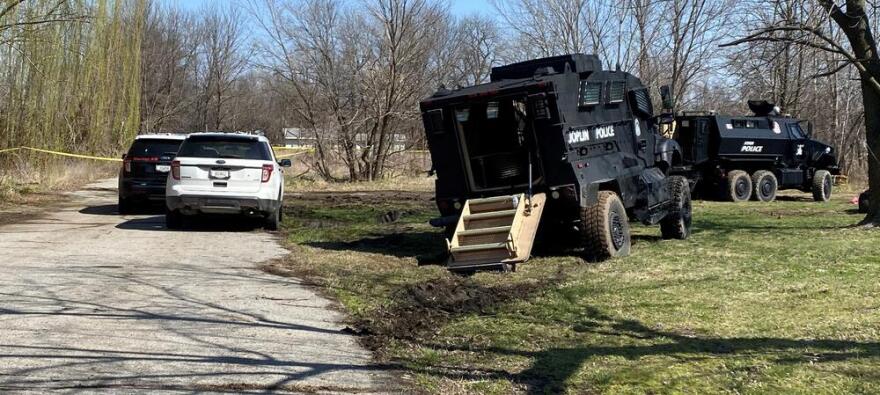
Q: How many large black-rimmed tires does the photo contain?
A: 5